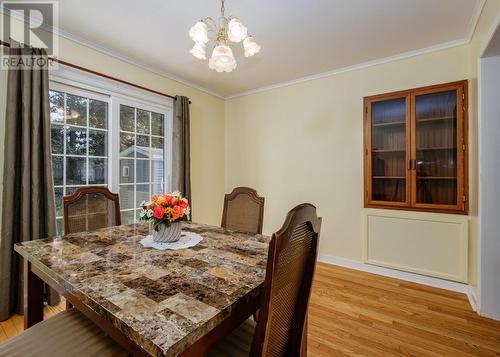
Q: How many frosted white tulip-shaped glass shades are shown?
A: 5